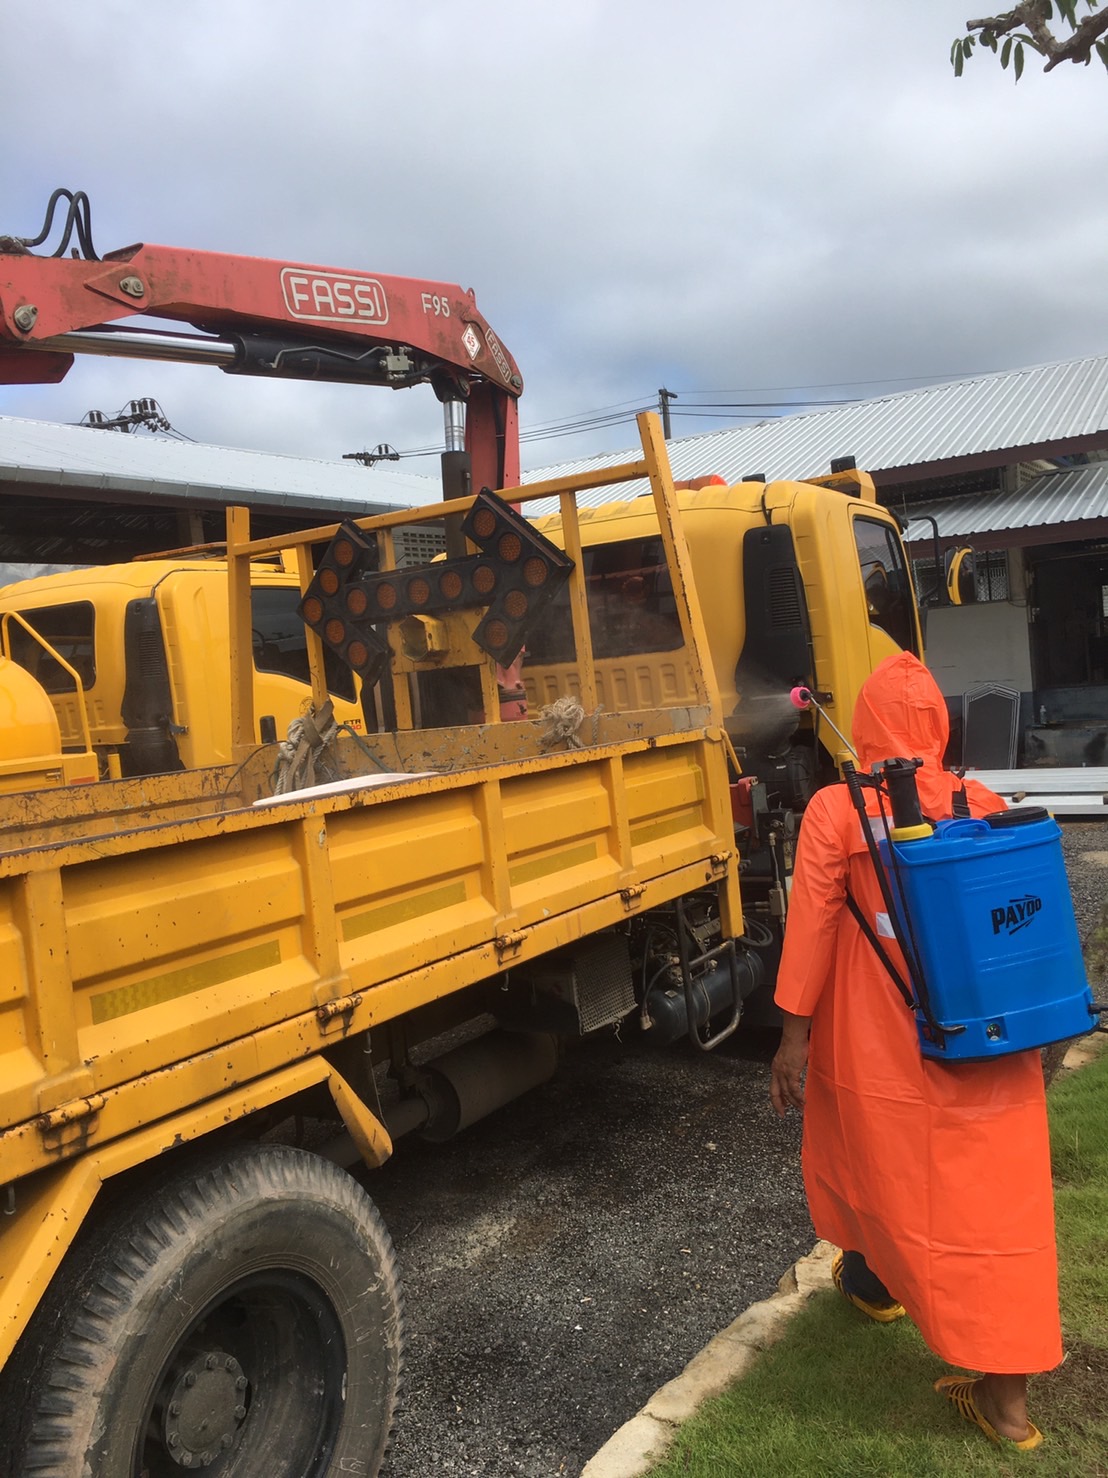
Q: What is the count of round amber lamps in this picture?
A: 15